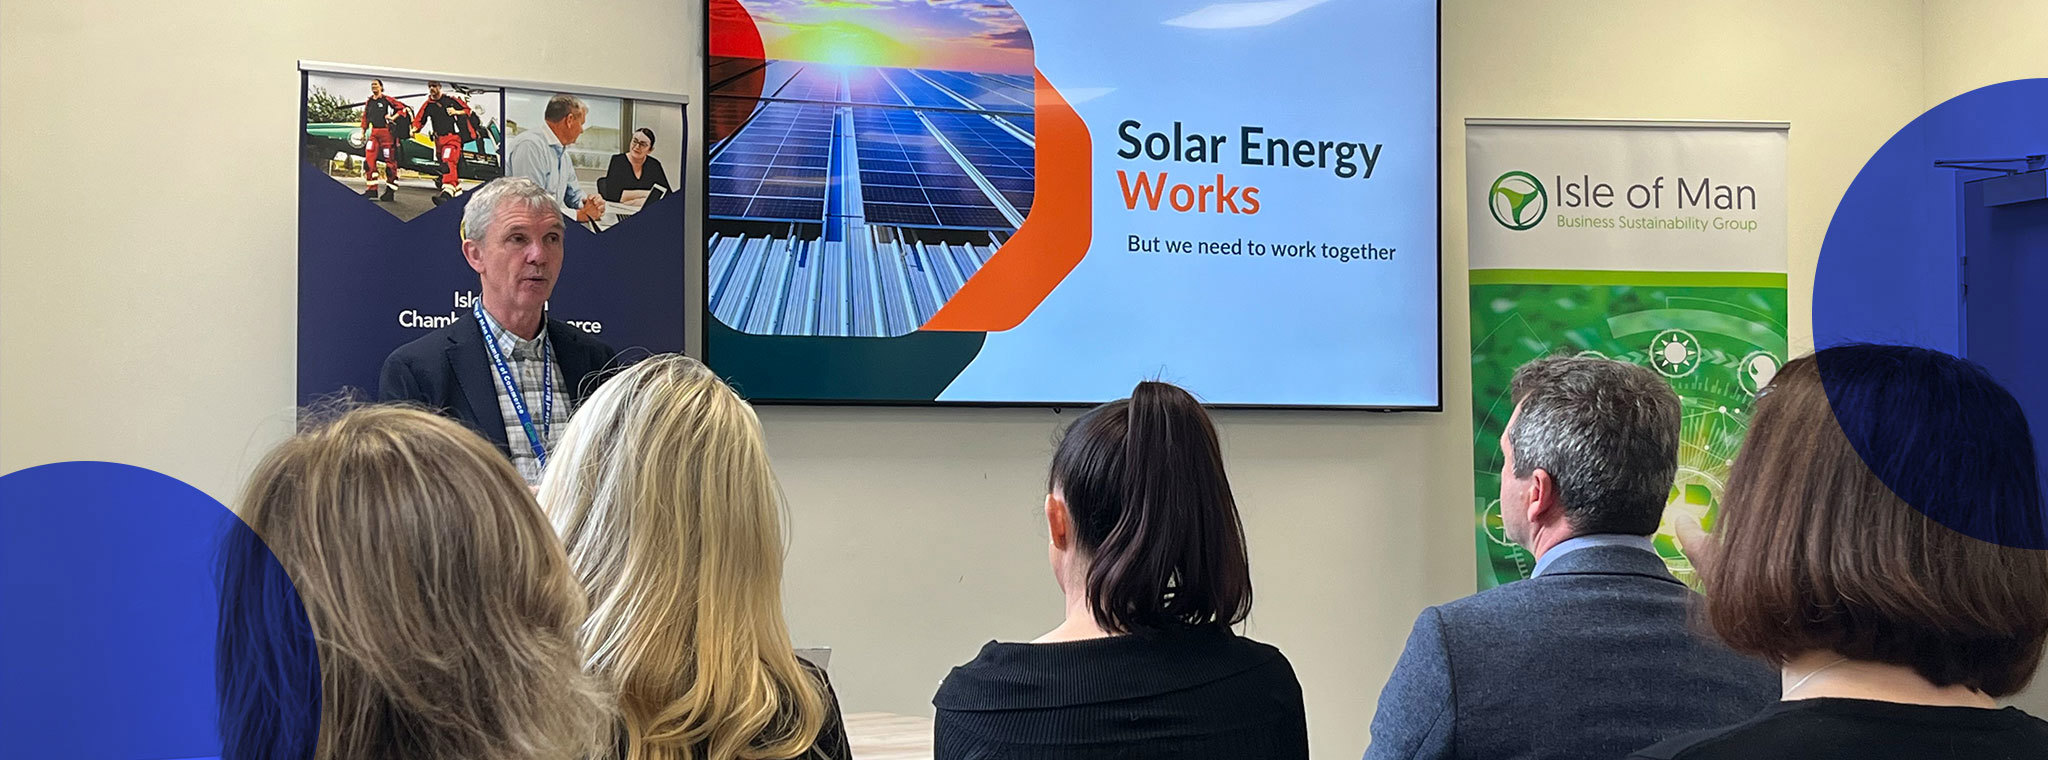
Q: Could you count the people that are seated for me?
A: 5